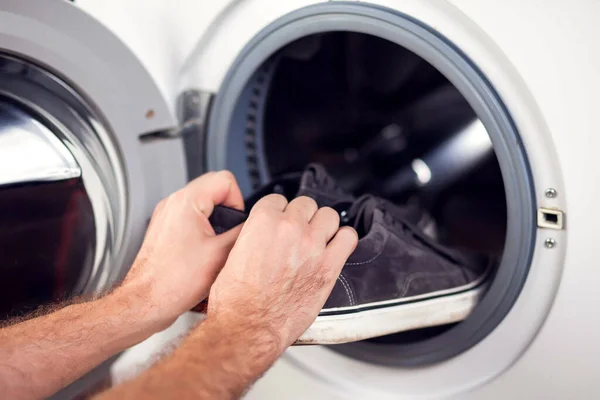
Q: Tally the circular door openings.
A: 1